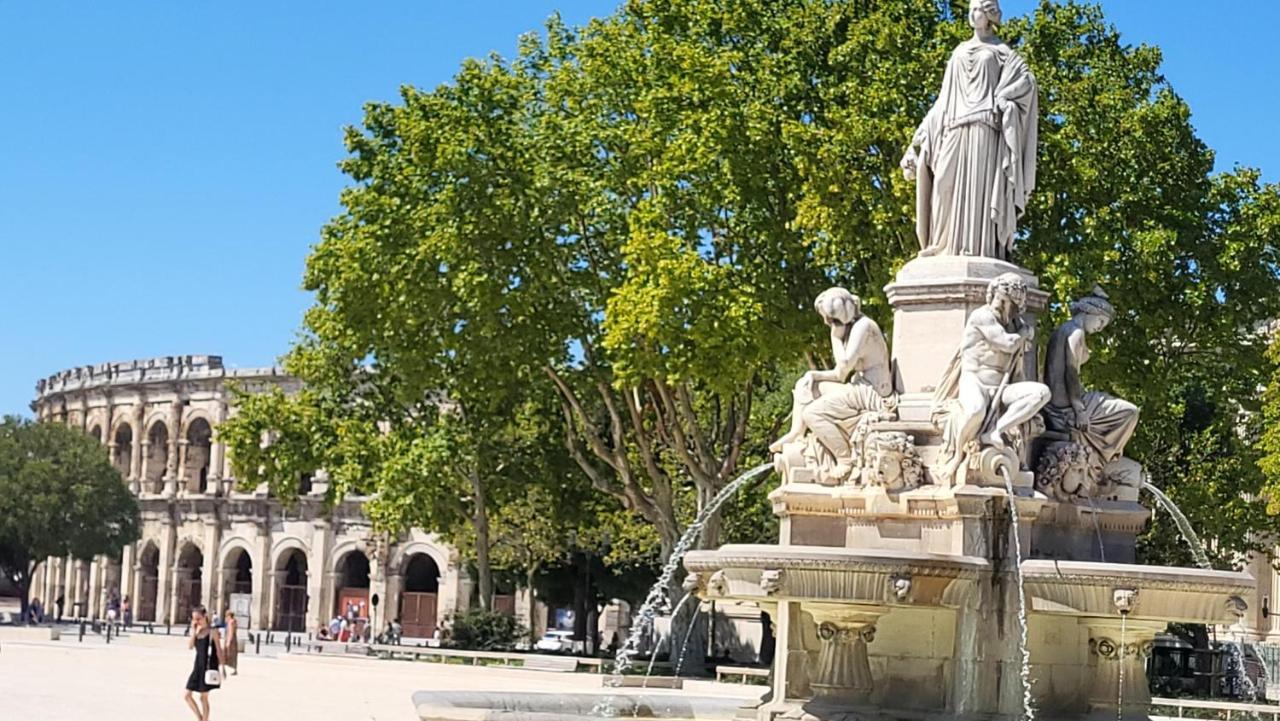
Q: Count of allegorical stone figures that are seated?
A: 3